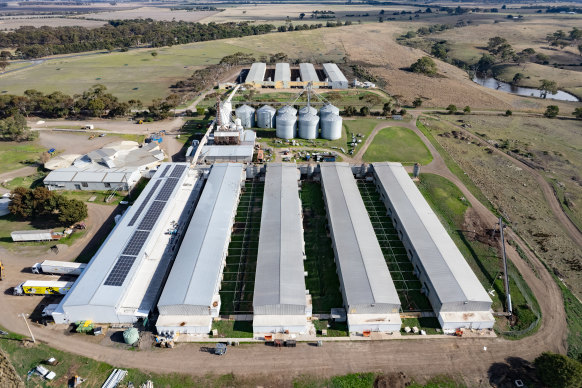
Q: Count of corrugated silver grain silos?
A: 8